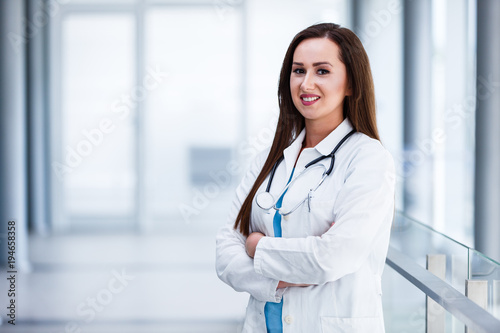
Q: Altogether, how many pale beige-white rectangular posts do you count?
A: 2